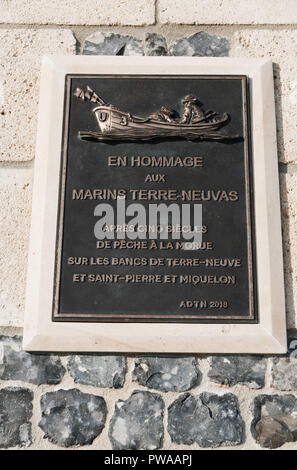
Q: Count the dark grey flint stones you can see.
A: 13